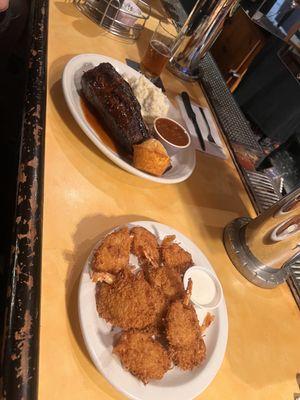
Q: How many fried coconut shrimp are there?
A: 8